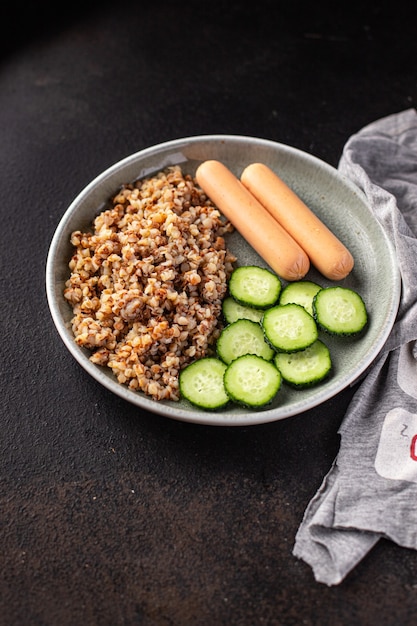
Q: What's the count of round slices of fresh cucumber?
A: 9